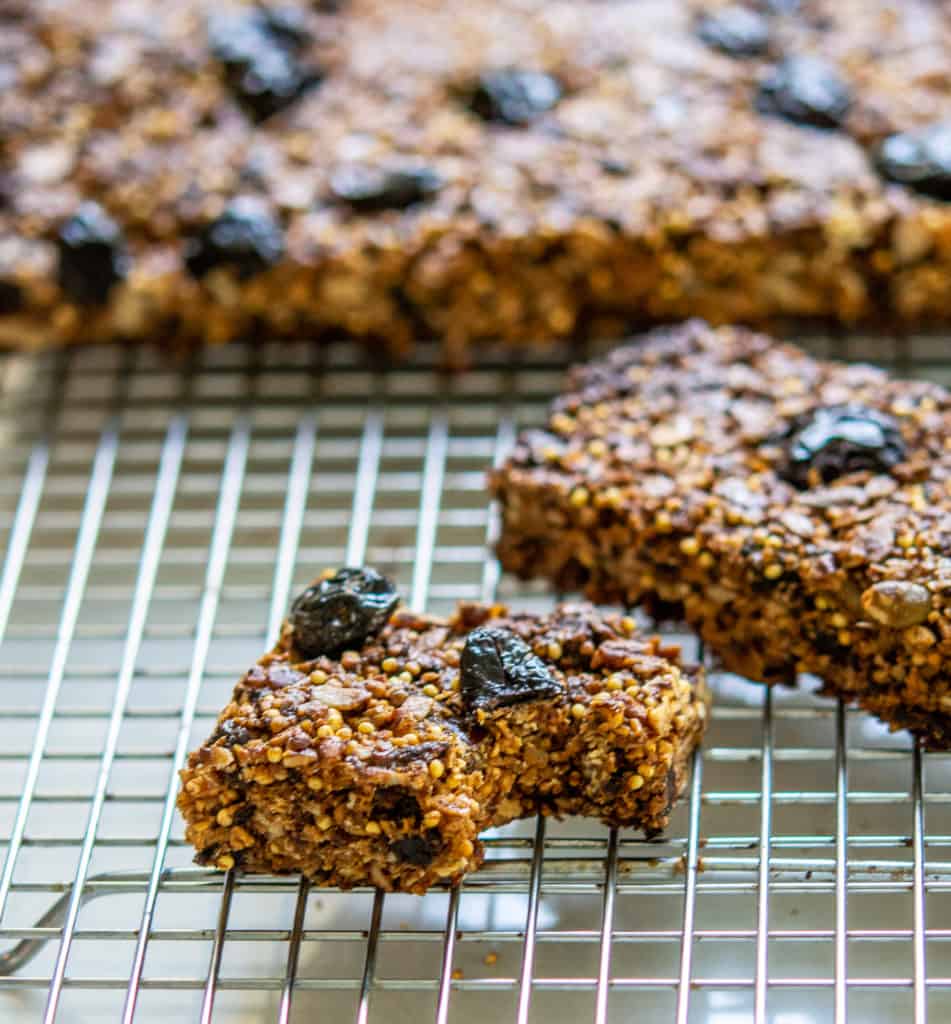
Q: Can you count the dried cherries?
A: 11